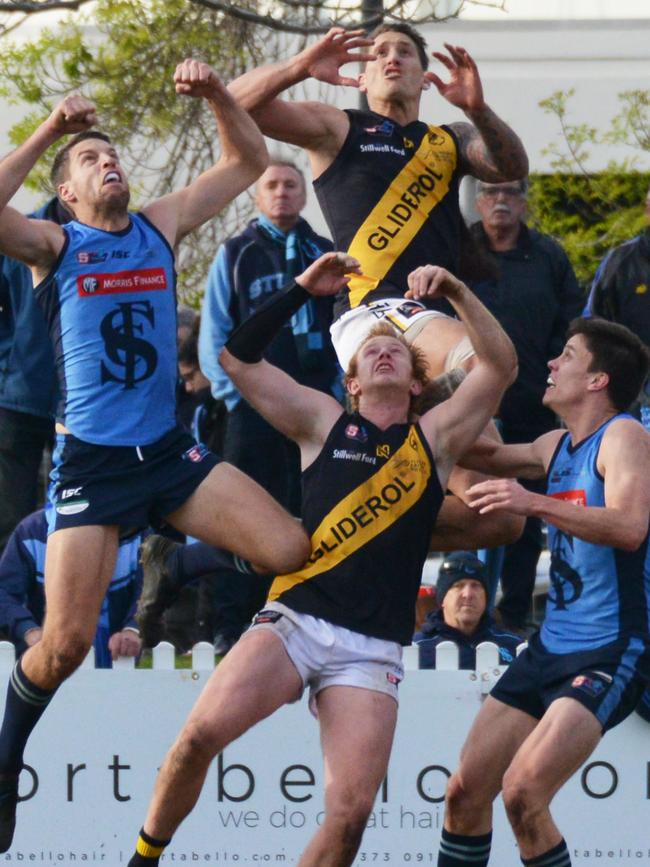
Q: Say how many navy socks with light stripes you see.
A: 4